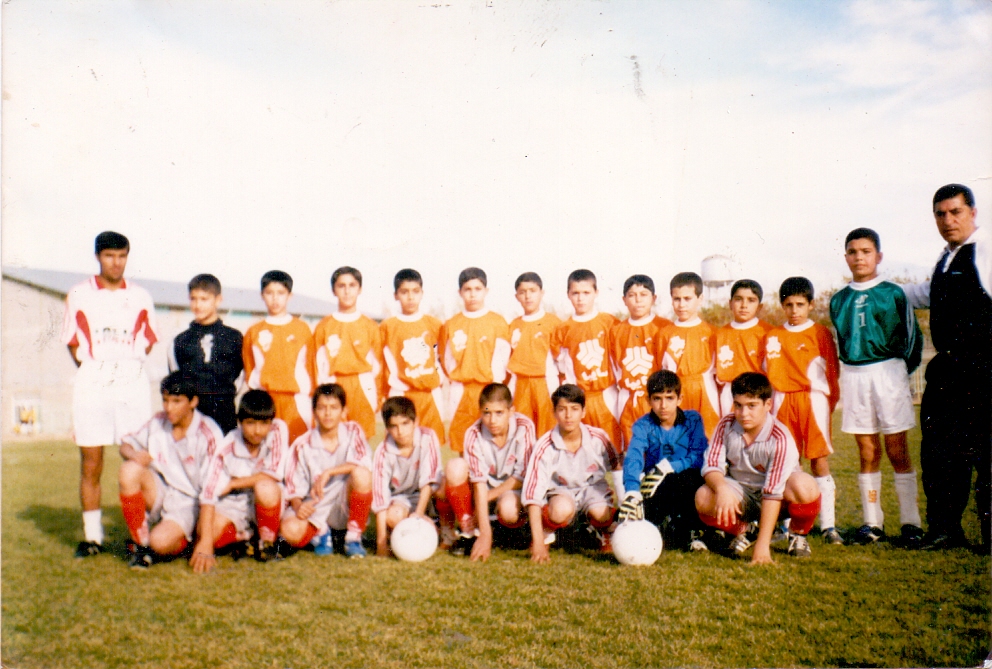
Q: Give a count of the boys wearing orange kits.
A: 10